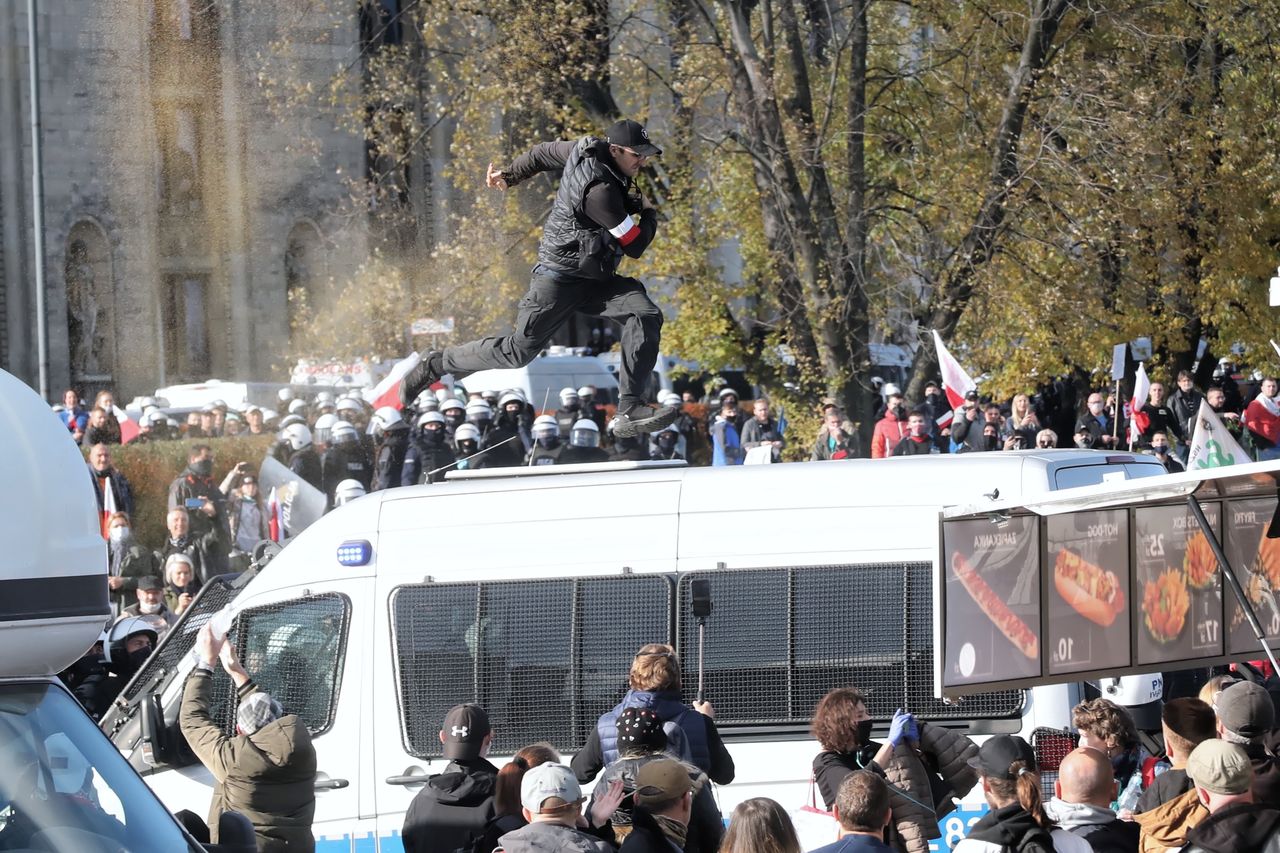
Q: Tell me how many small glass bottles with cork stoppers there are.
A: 0